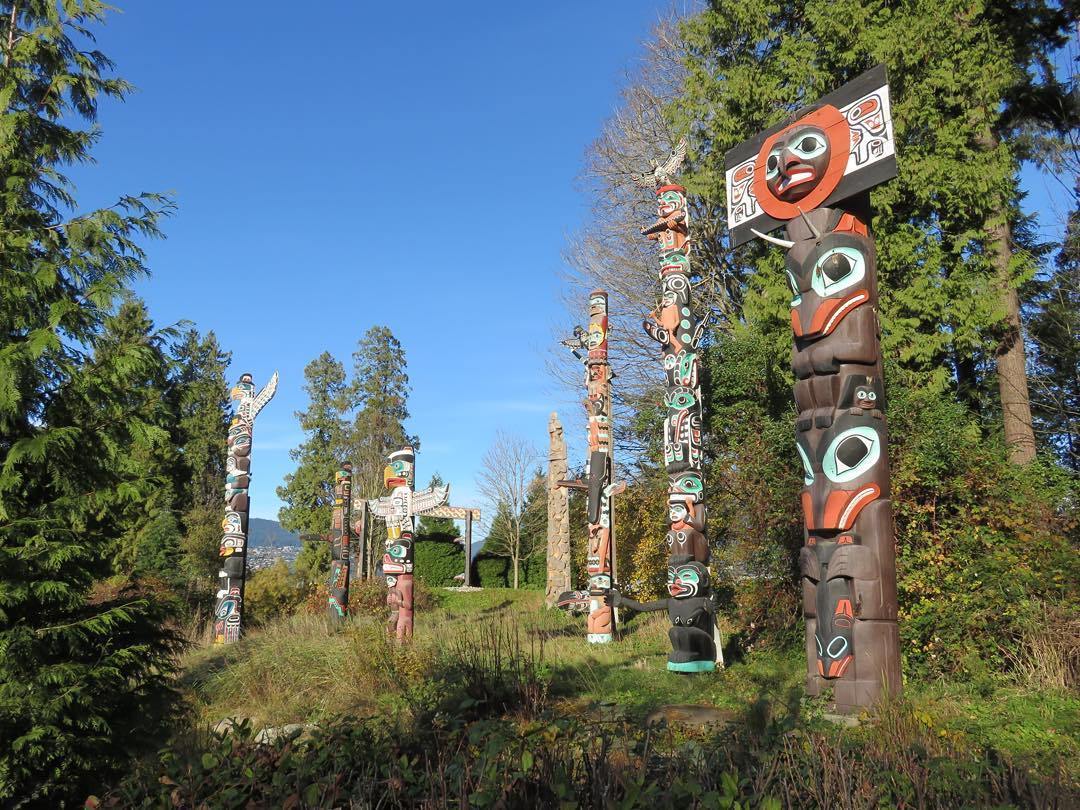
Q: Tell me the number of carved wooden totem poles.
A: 7